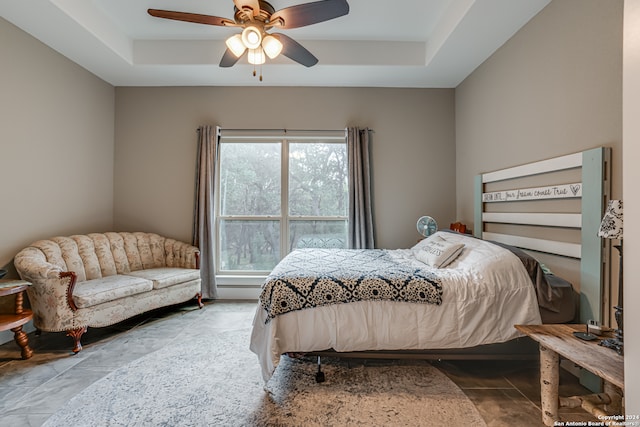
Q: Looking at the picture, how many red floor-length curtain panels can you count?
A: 0